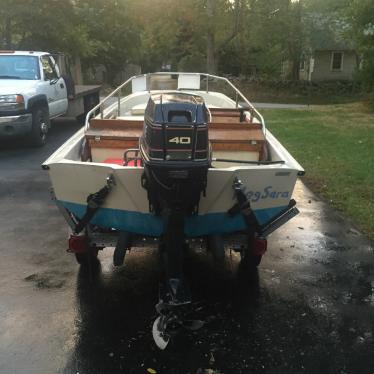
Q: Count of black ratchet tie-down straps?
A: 2